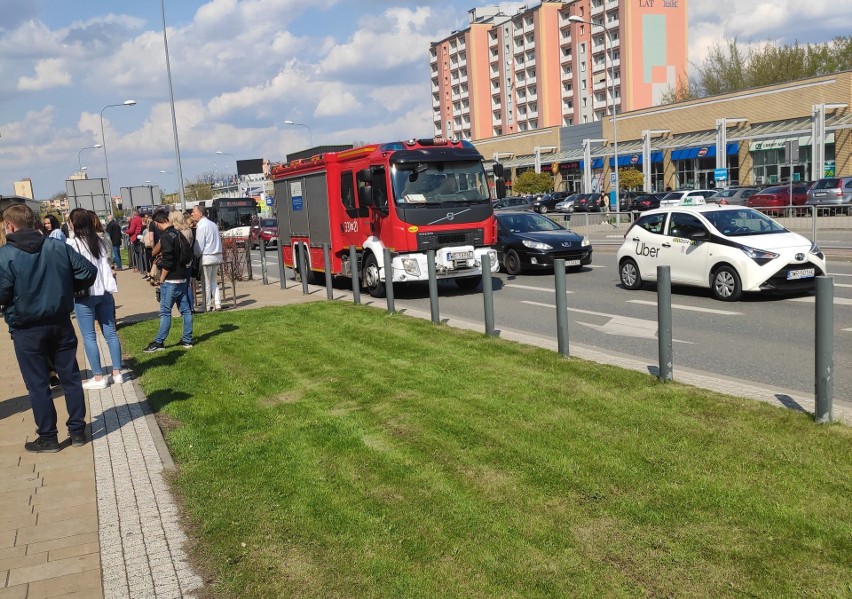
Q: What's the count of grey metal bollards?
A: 12